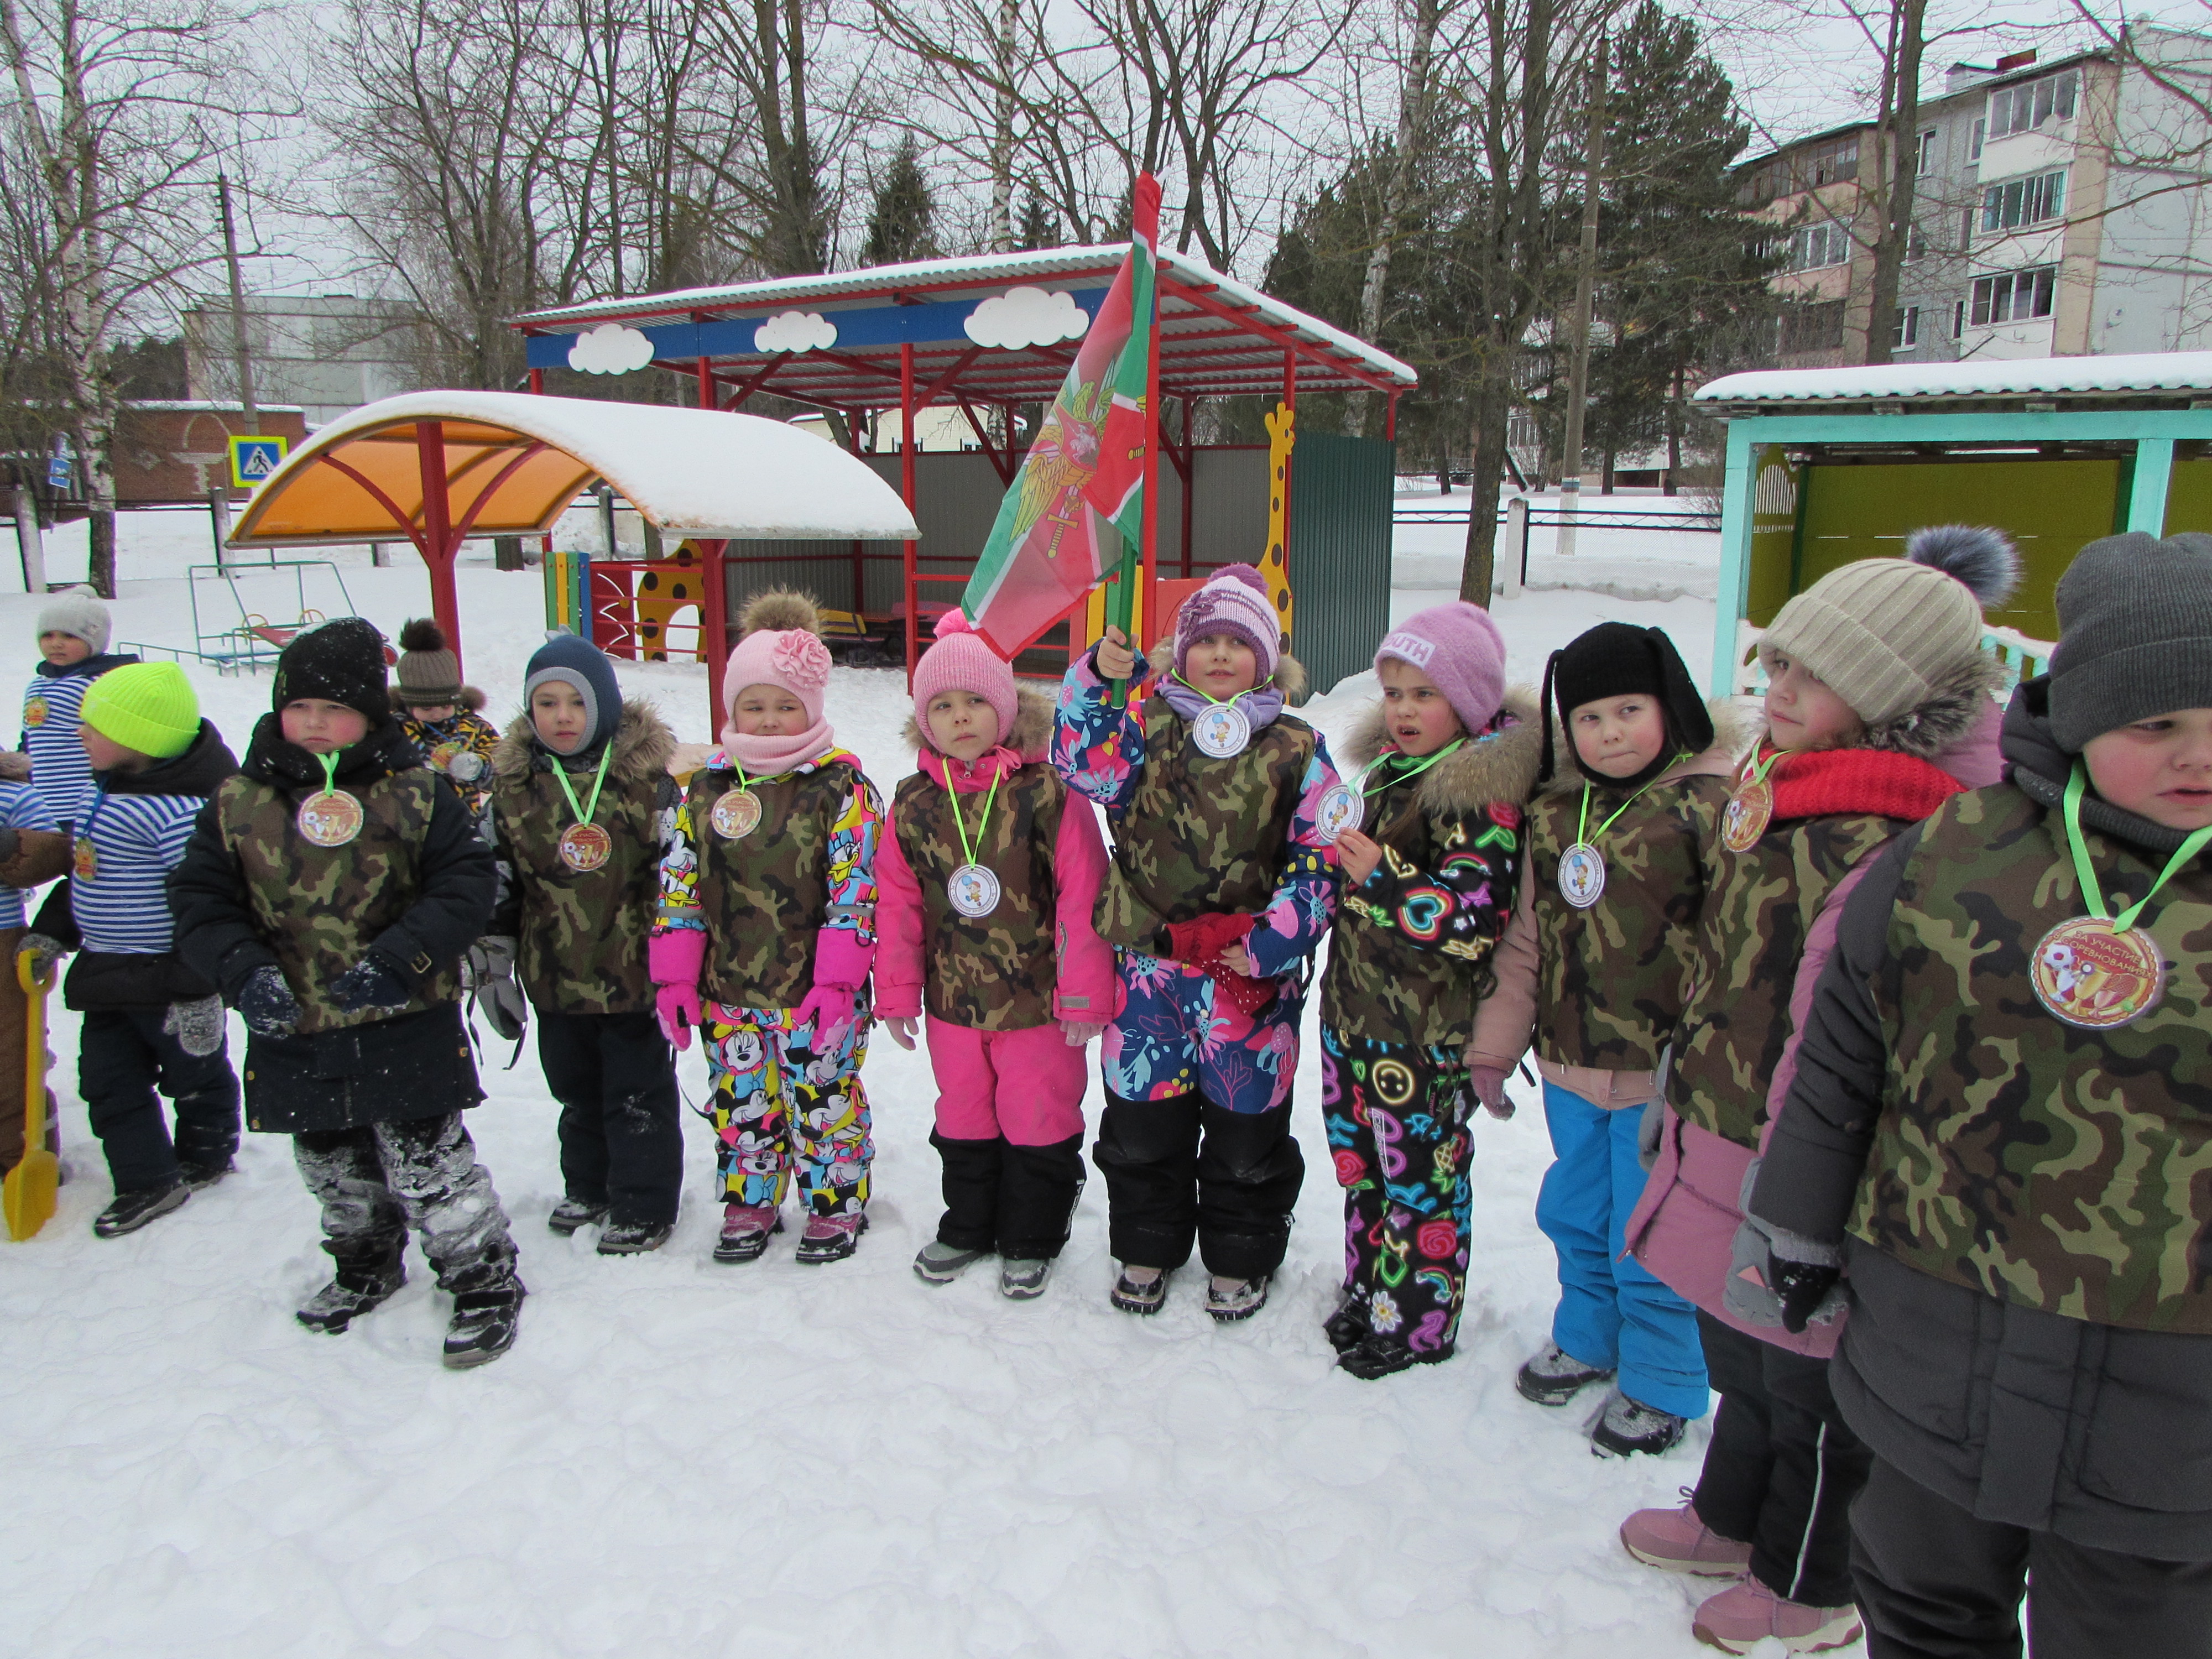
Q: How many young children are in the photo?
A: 13